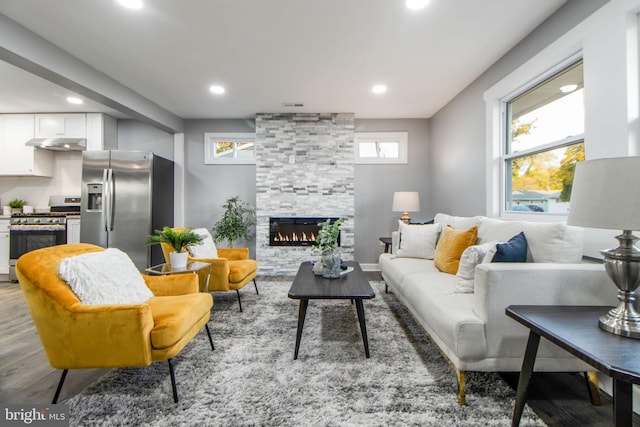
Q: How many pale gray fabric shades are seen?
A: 2